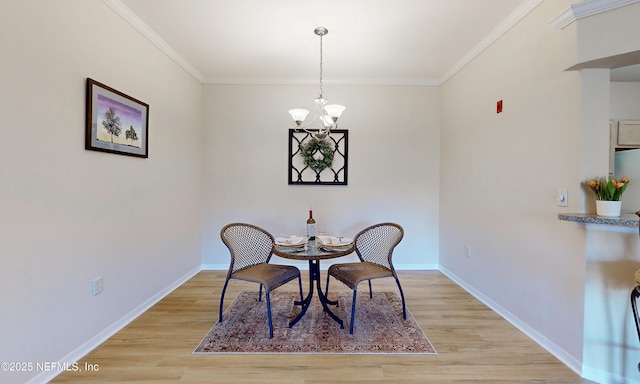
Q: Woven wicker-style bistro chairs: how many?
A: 2